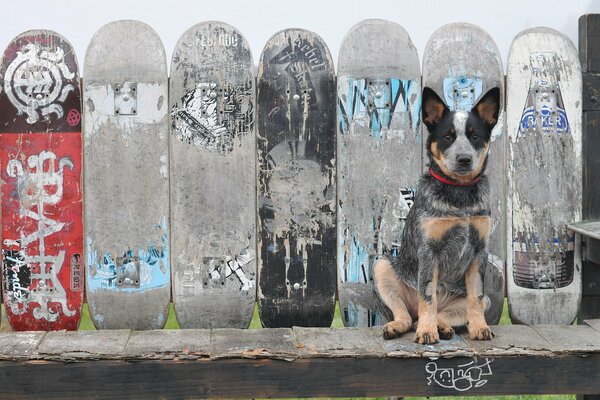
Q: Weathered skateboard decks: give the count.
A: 7